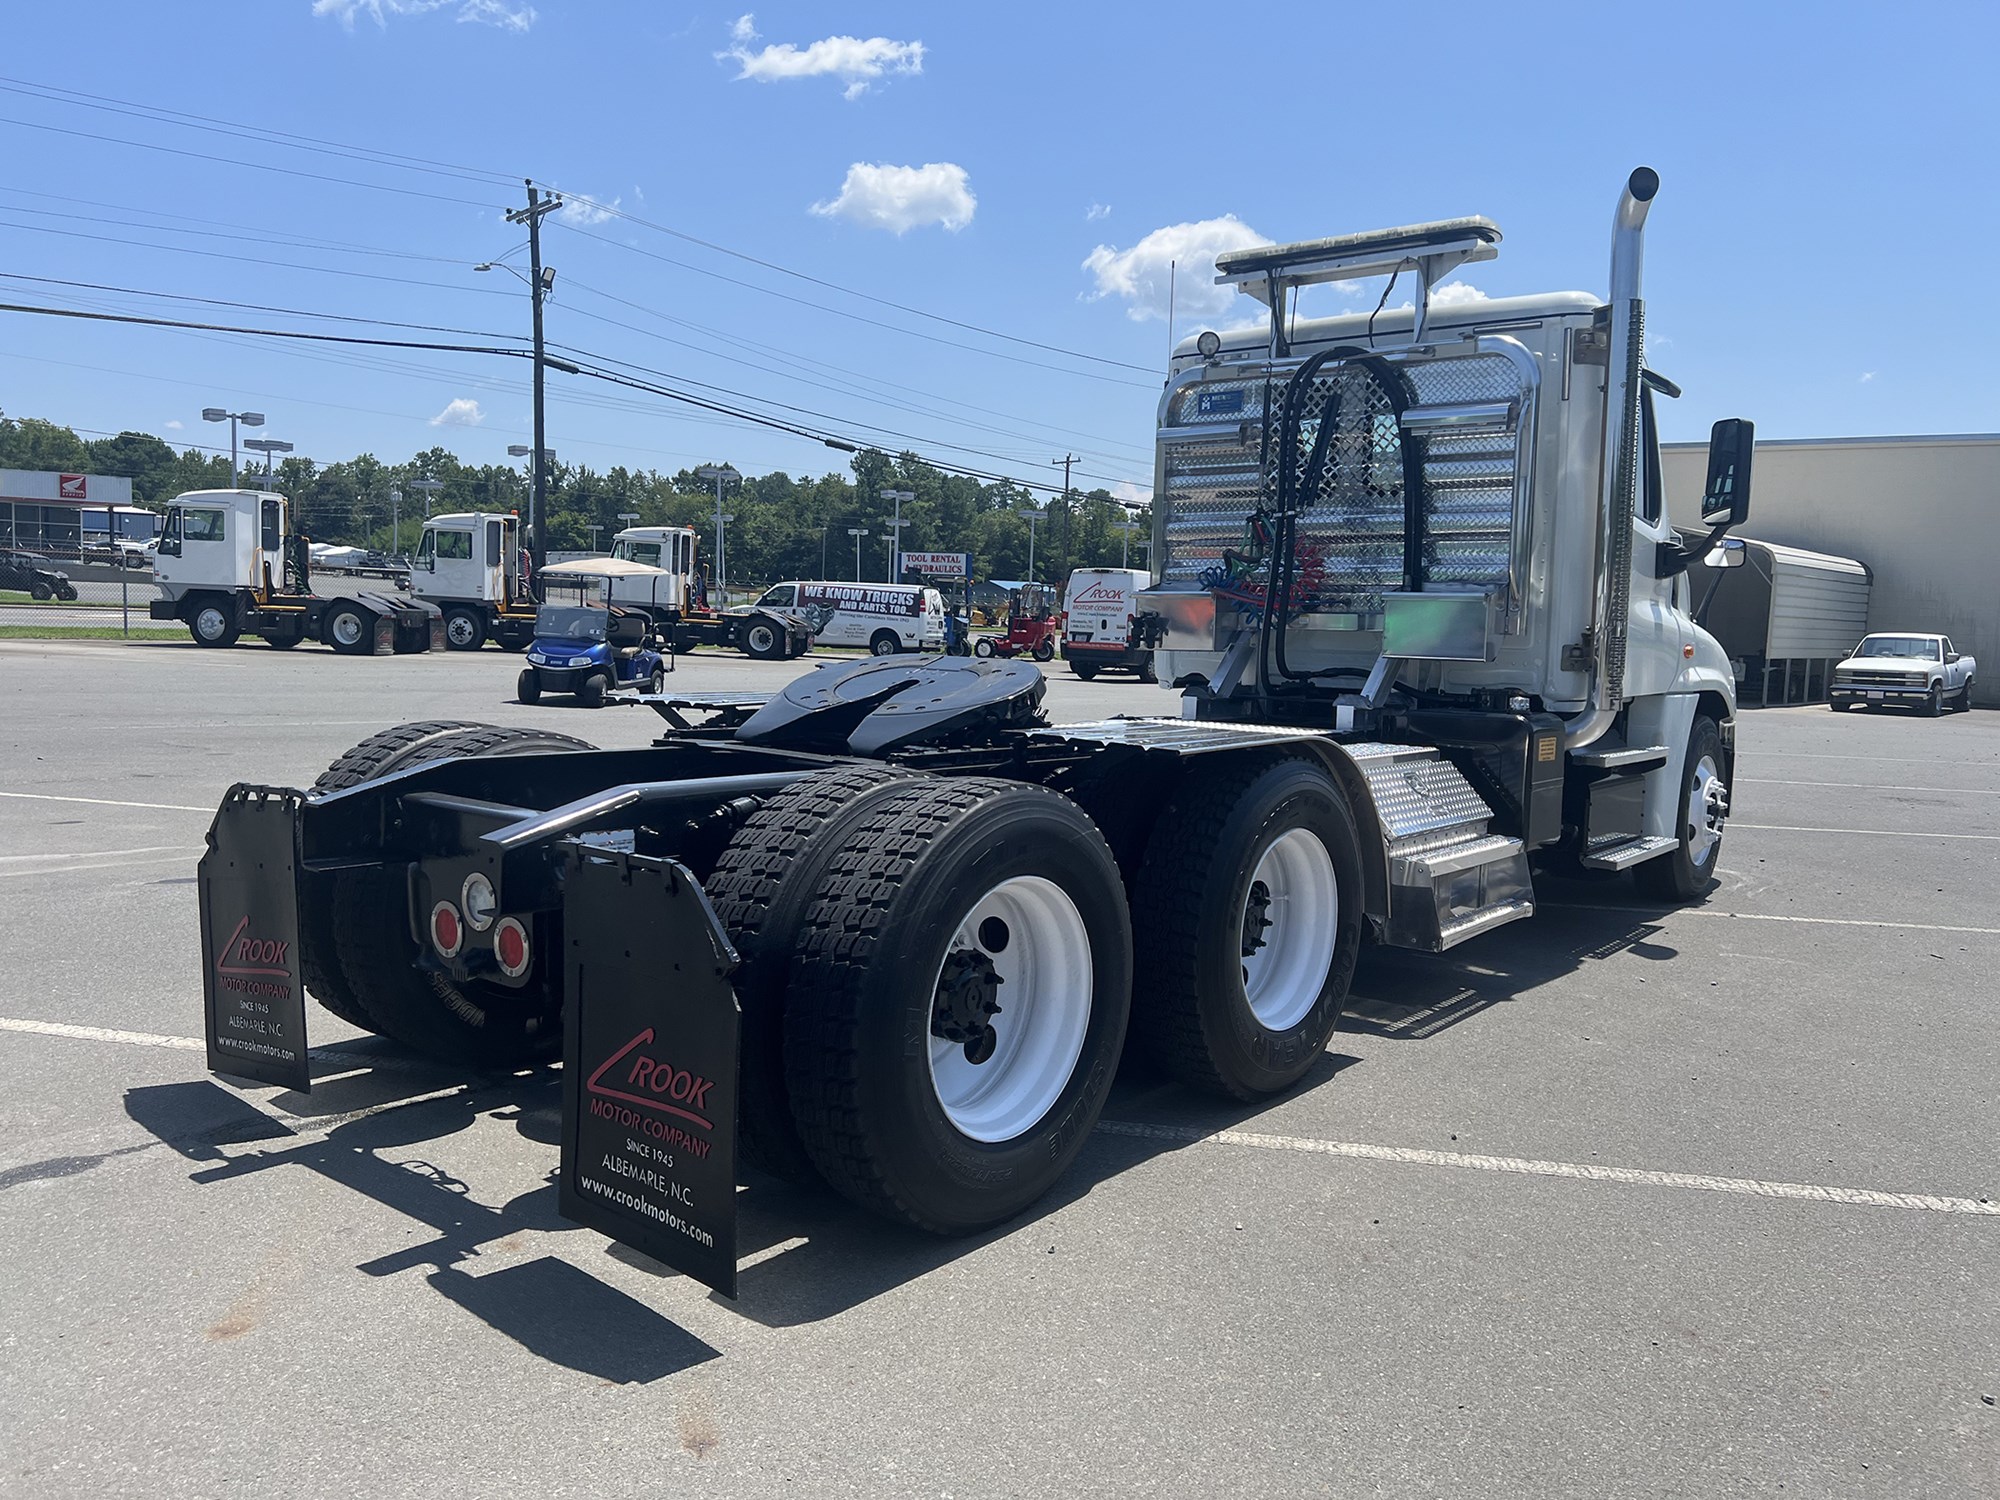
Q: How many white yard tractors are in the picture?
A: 3